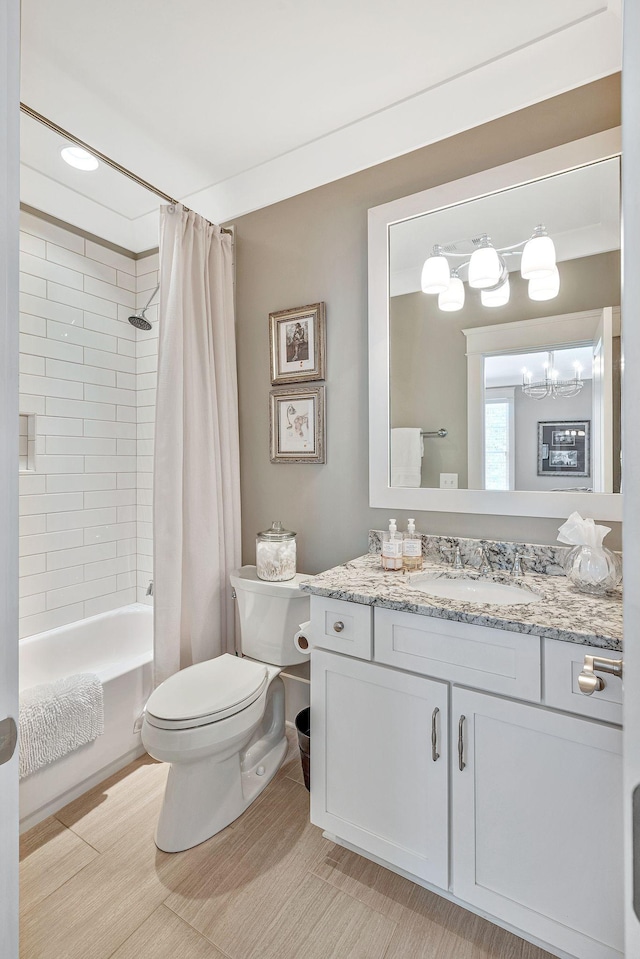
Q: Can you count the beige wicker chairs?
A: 0